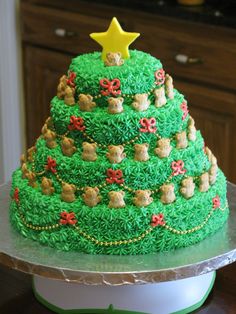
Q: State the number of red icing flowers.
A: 13